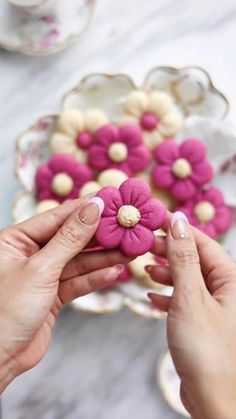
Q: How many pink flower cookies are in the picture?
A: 5